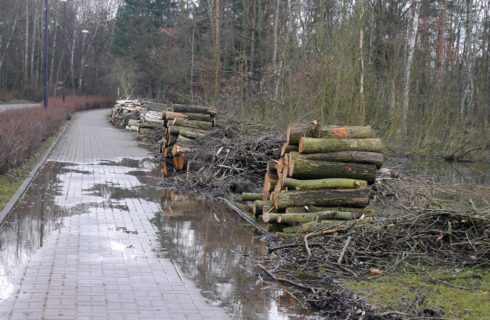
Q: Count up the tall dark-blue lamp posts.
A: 2